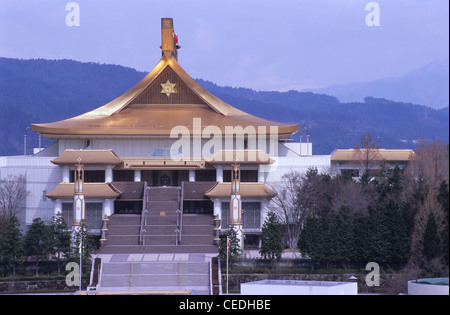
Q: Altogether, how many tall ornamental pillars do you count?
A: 2